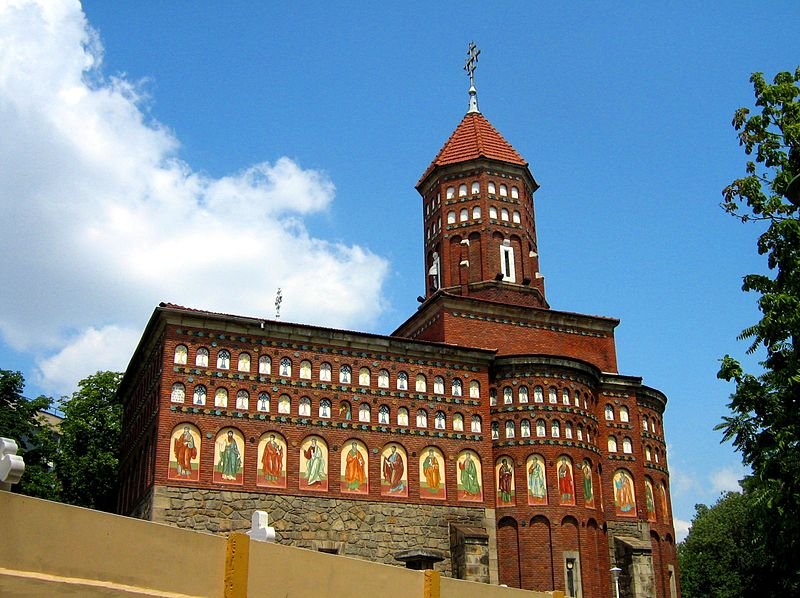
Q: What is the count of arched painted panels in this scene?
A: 15